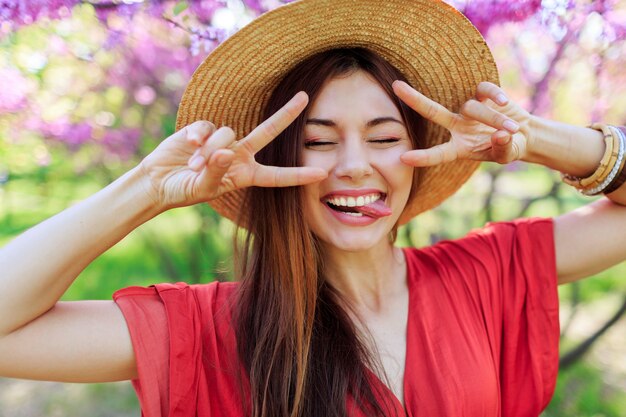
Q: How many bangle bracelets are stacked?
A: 4